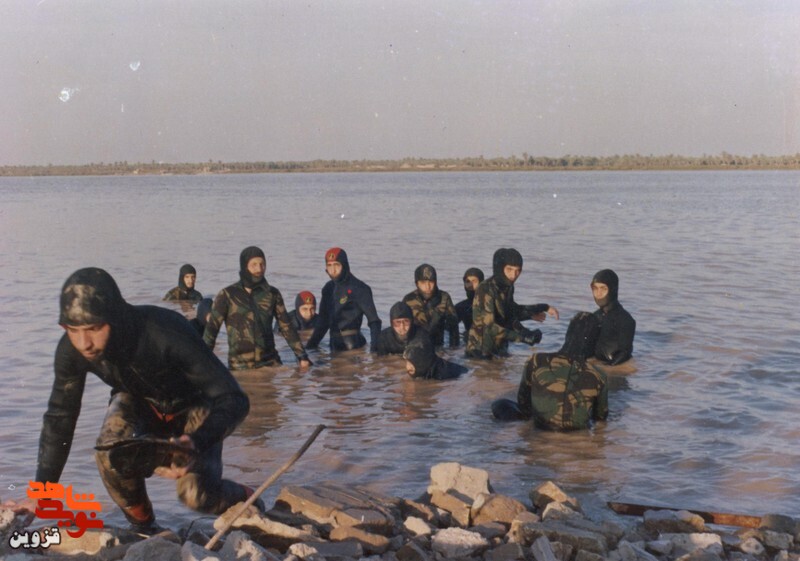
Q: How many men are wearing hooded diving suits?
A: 13